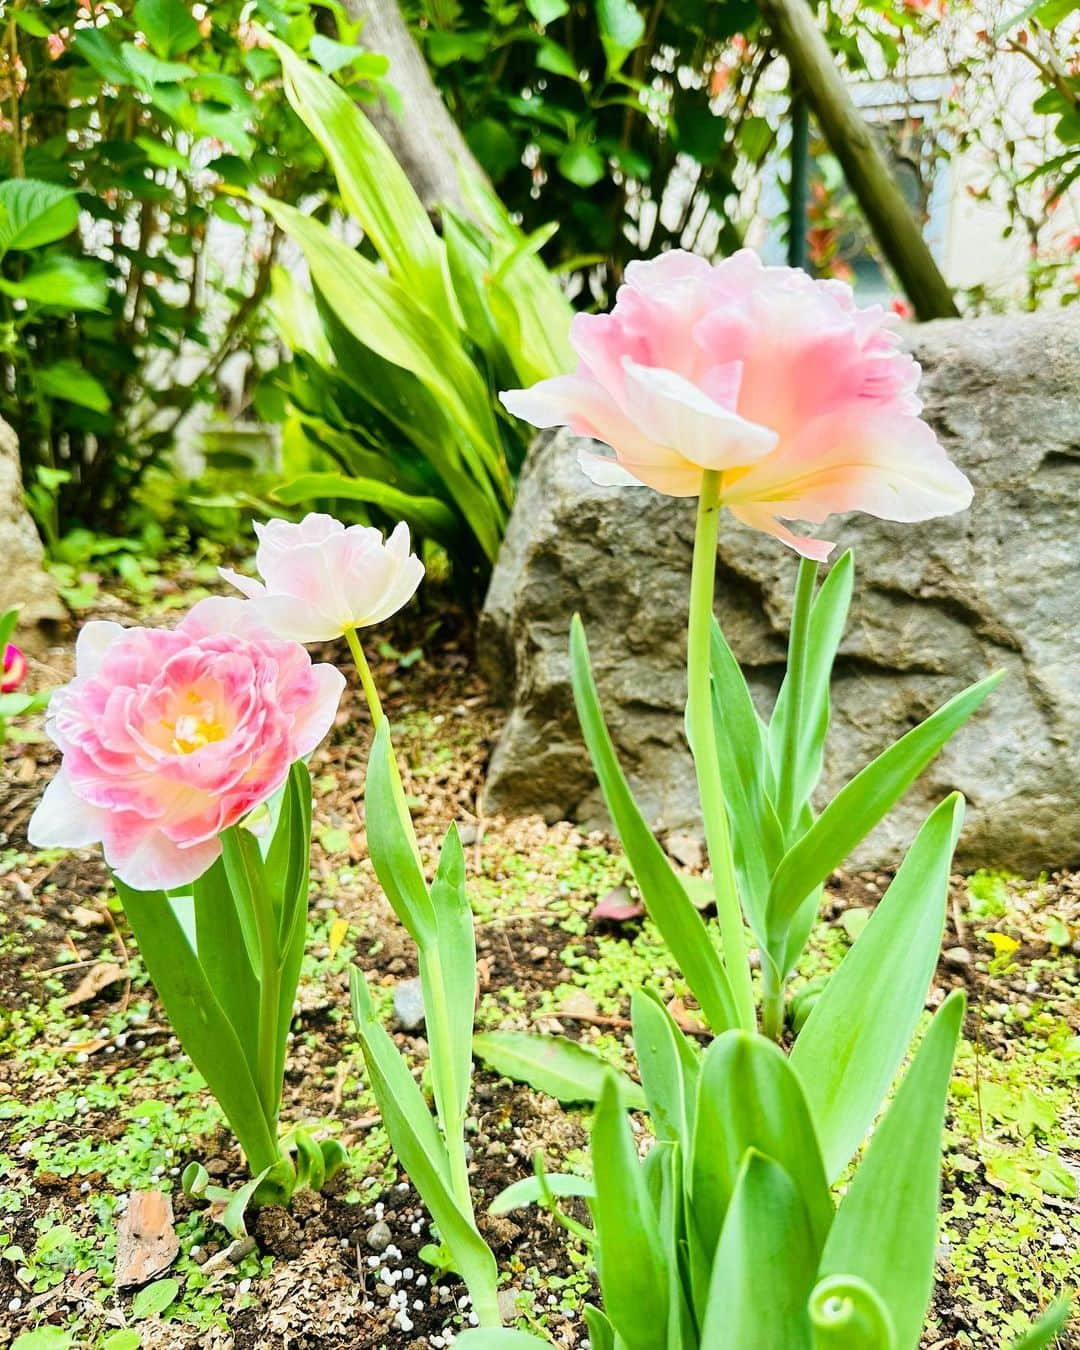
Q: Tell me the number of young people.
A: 0